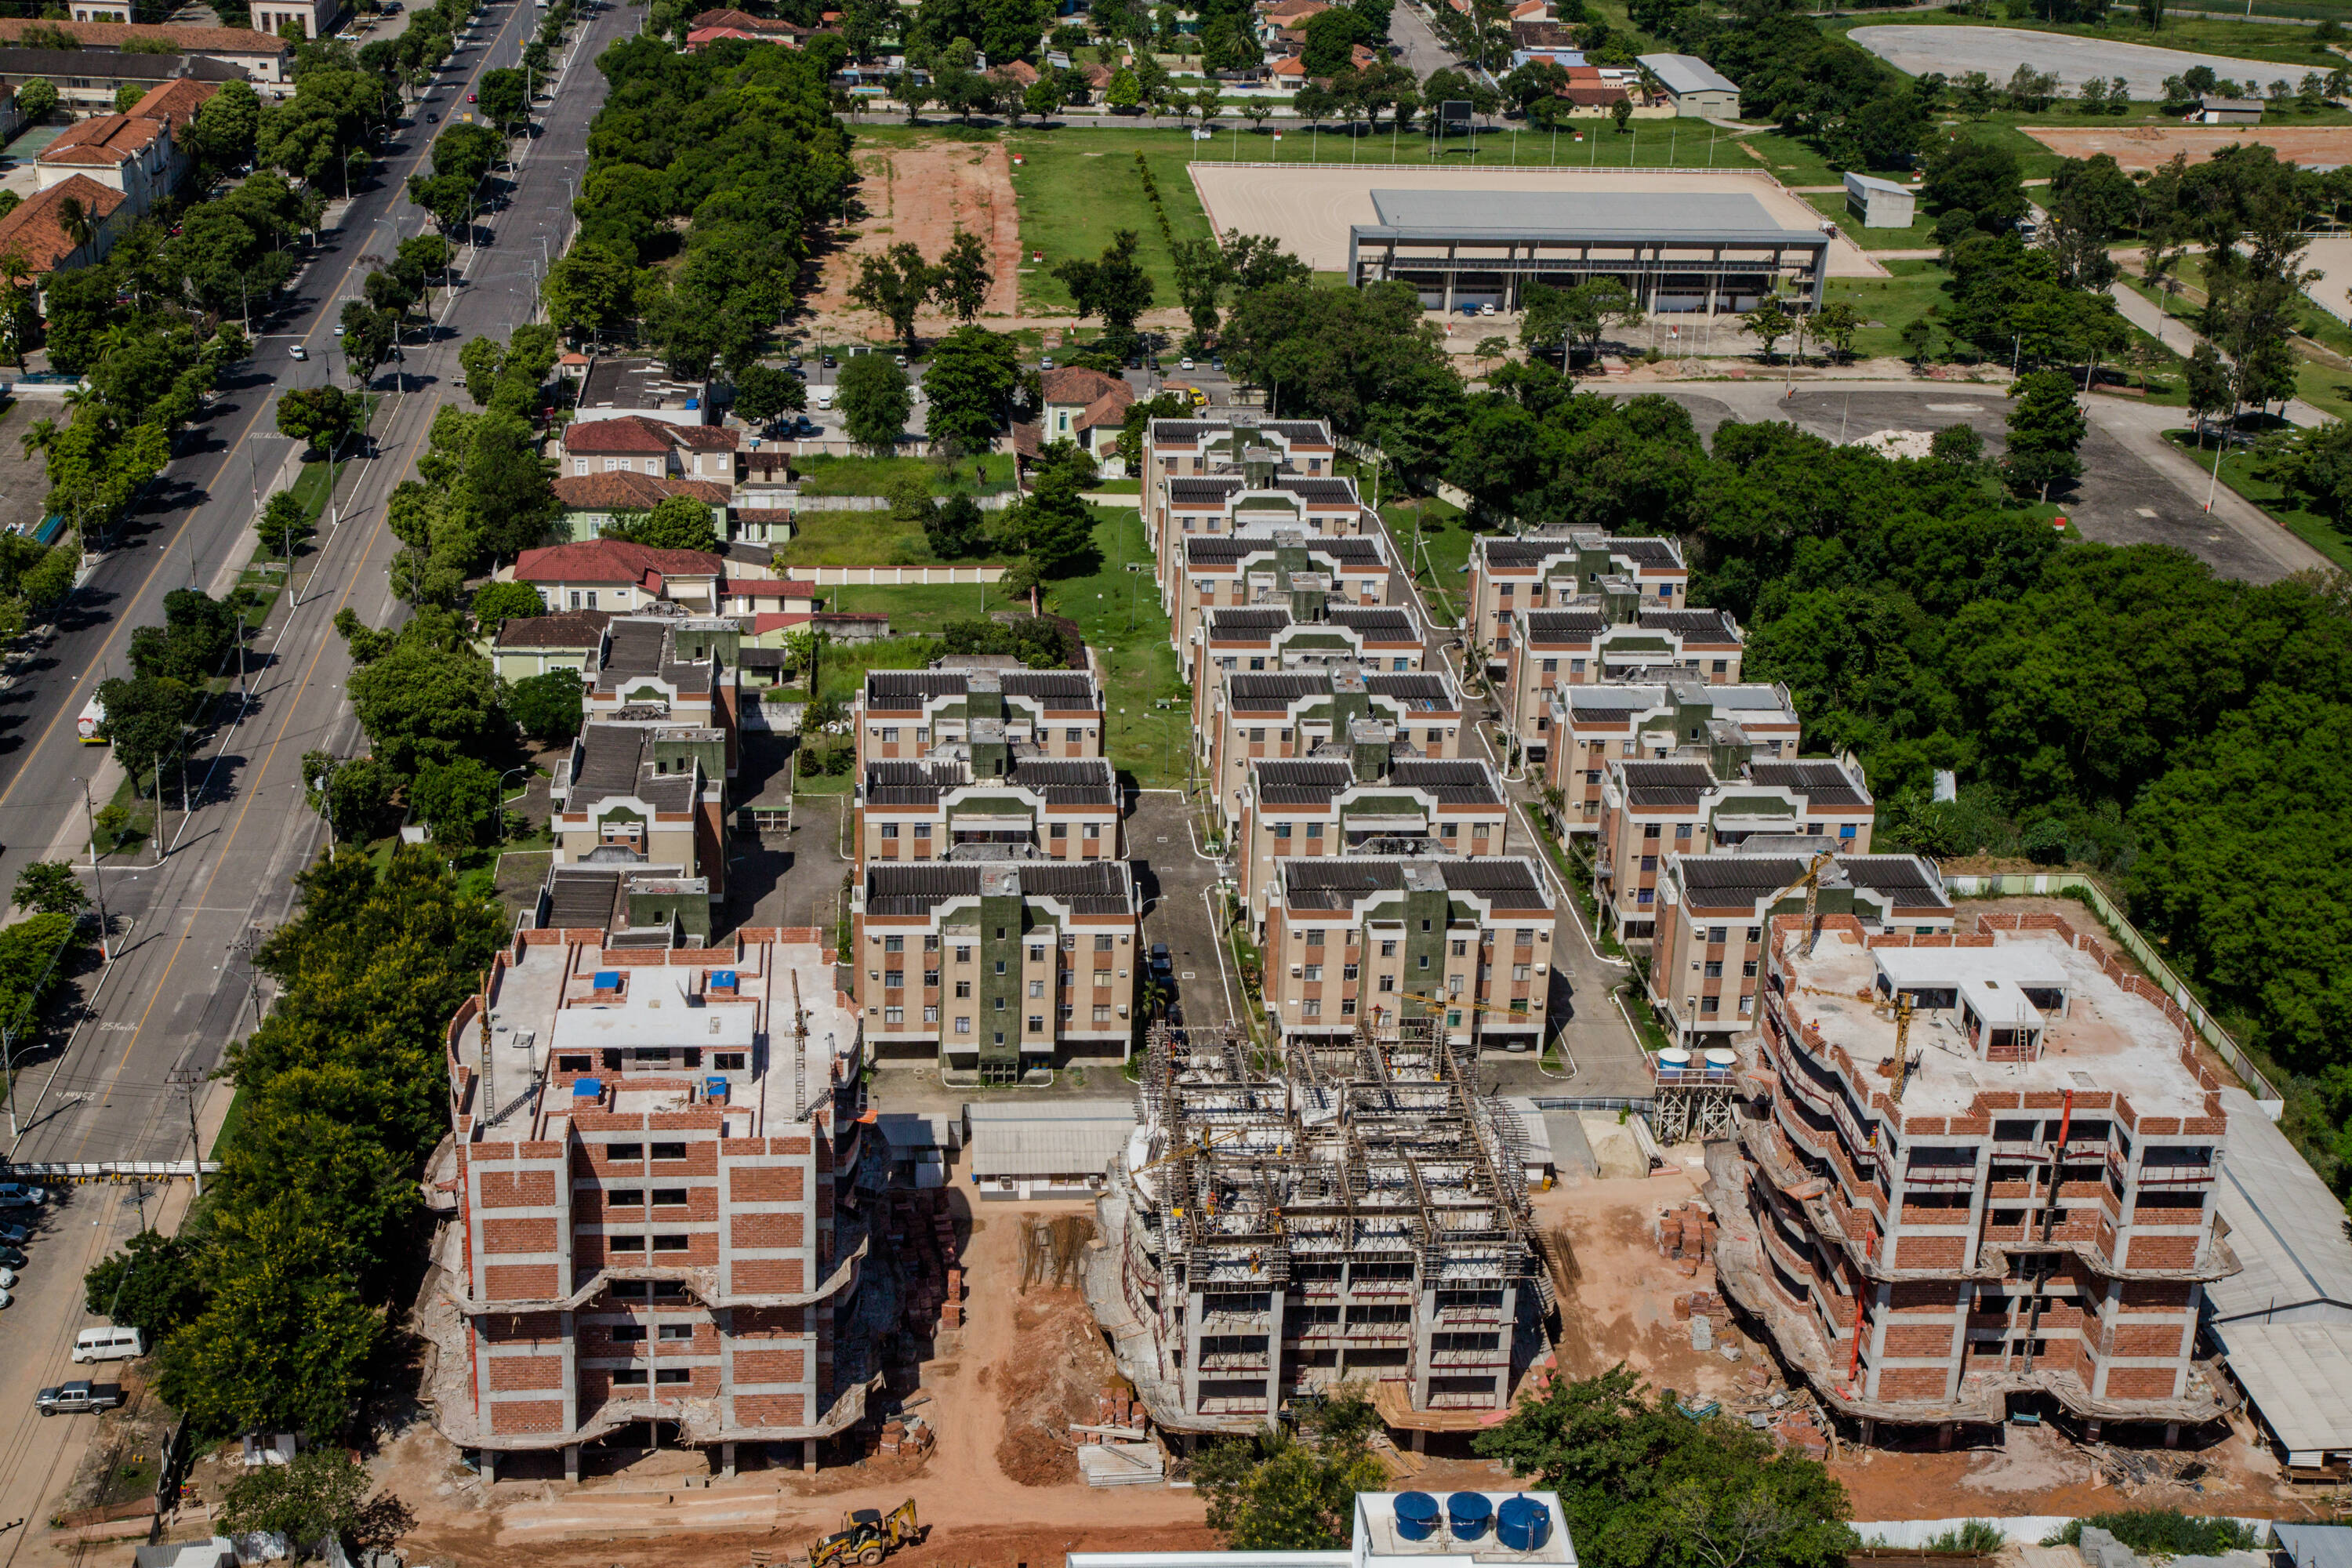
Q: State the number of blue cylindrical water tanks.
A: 5